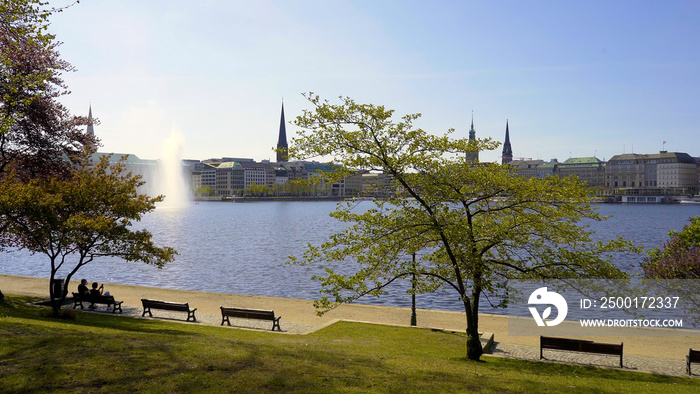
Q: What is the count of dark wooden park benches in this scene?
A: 5